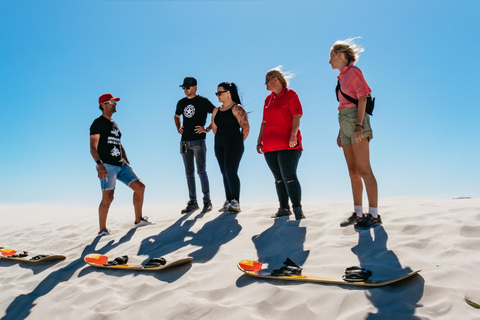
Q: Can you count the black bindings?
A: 6